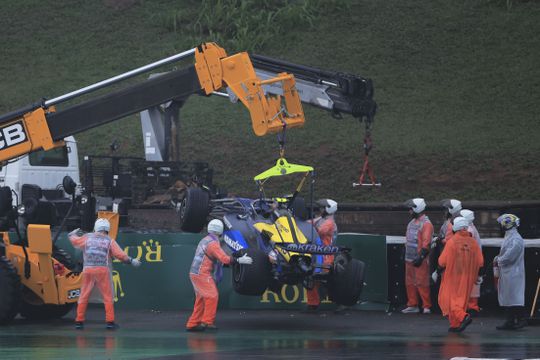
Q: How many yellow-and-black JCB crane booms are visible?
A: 1